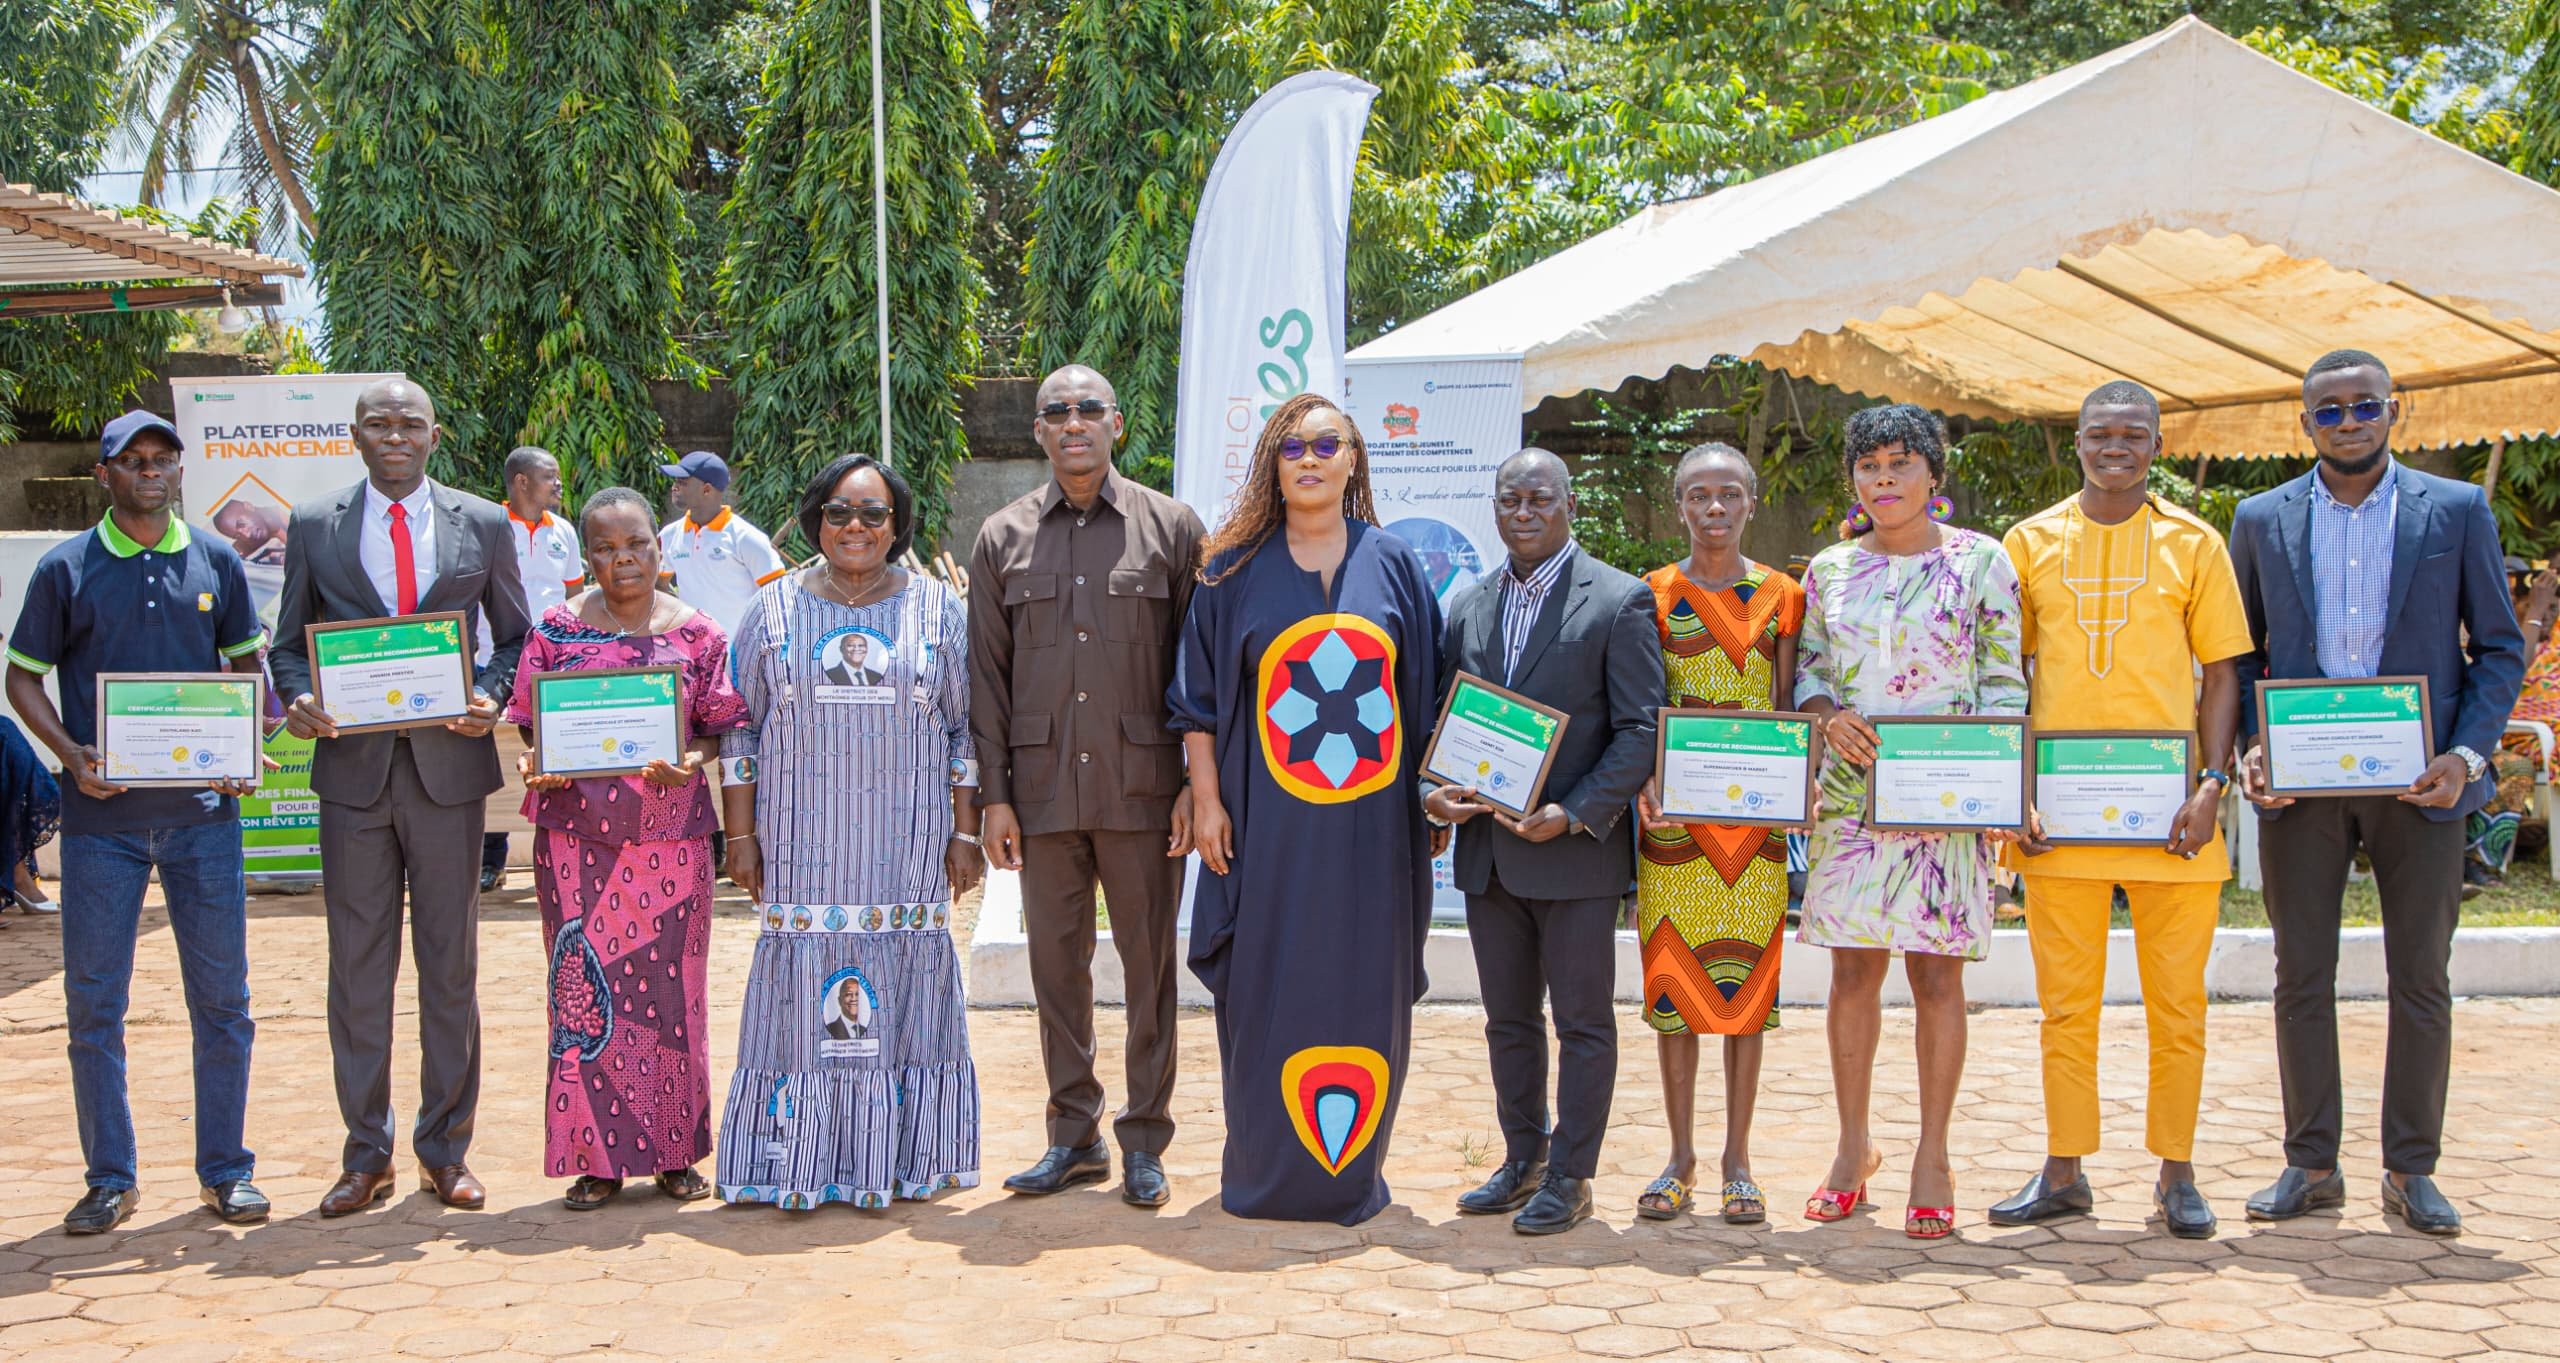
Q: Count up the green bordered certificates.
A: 8